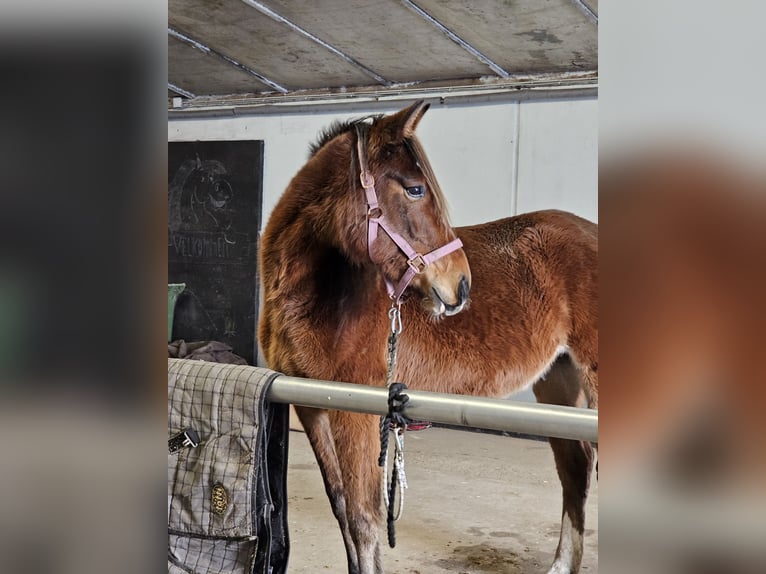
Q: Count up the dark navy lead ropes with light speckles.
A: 1